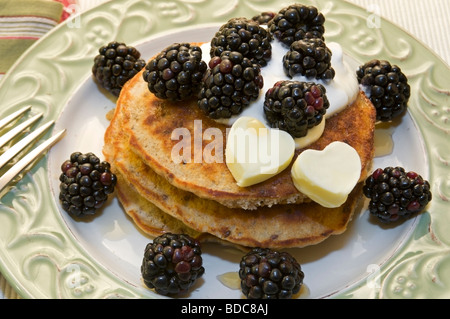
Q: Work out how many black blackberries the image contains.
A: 13